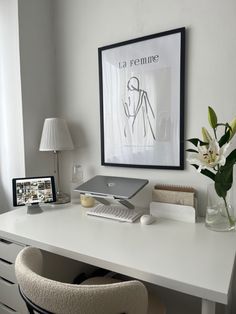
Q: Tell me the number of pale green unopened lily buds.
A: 3